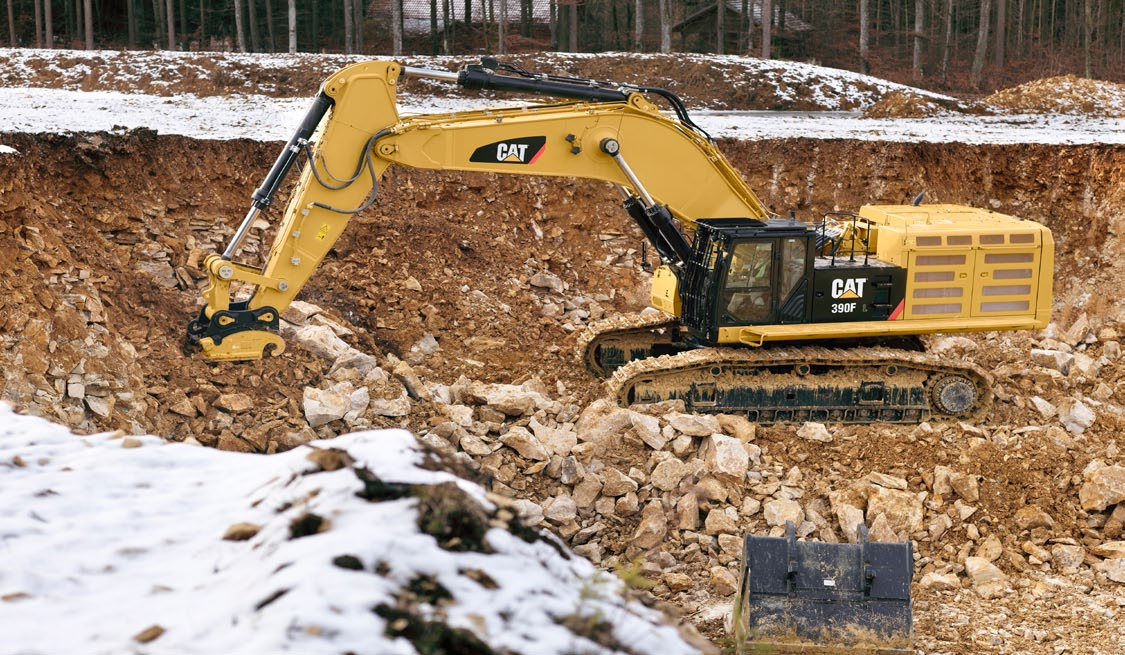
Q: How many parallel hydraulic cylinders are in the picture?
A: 2